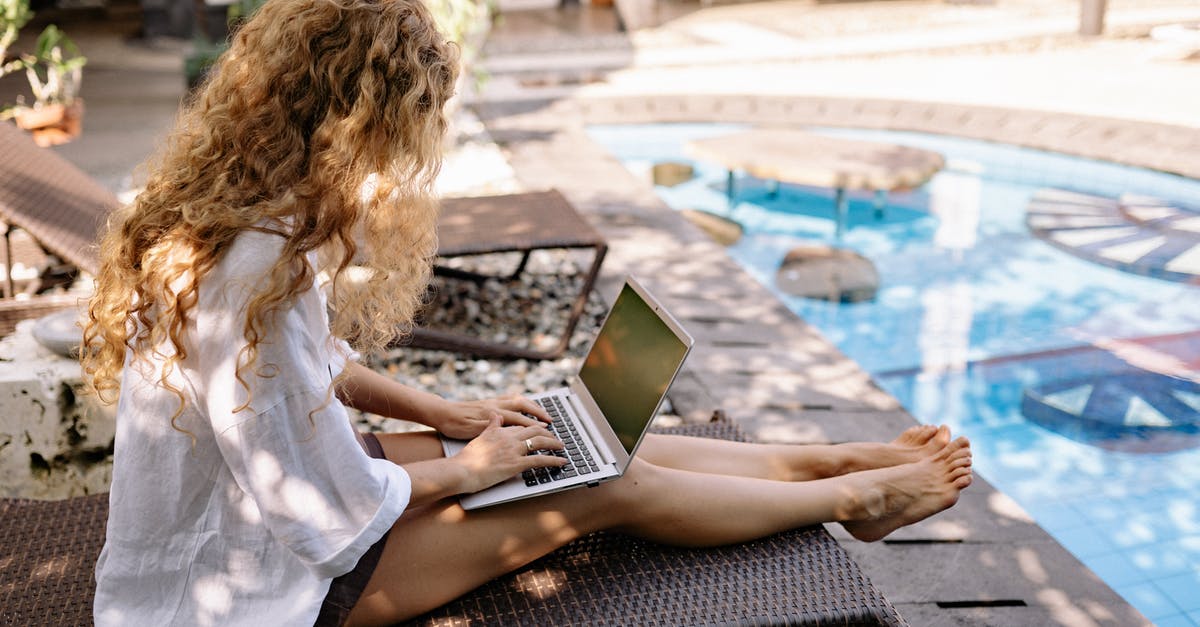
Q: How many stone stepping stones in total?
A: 3